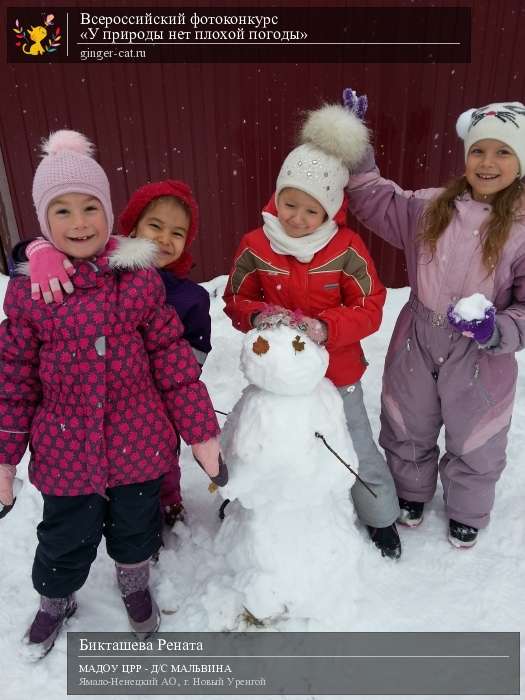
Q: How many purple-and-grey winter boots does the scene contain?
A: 2